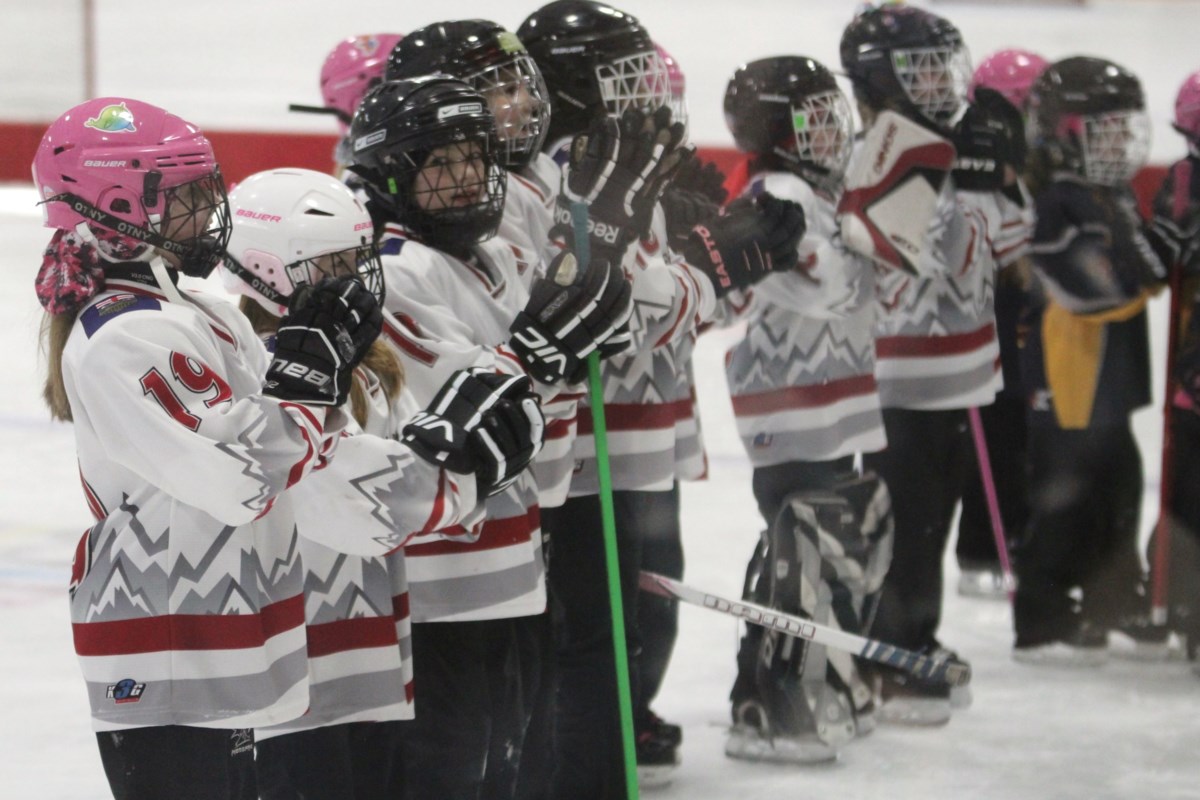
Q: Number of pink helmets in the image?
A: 5